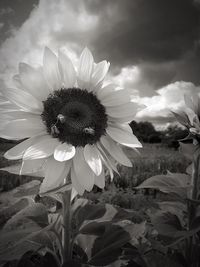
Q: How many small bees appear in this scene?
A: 3